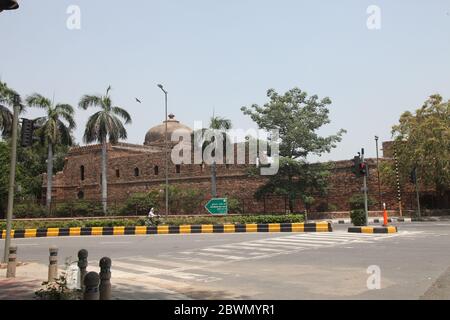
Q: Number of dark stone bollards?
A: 3